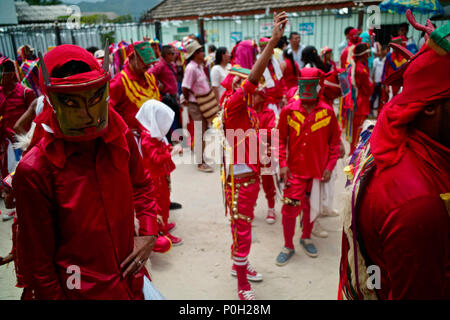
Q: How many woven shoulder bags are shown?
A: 1